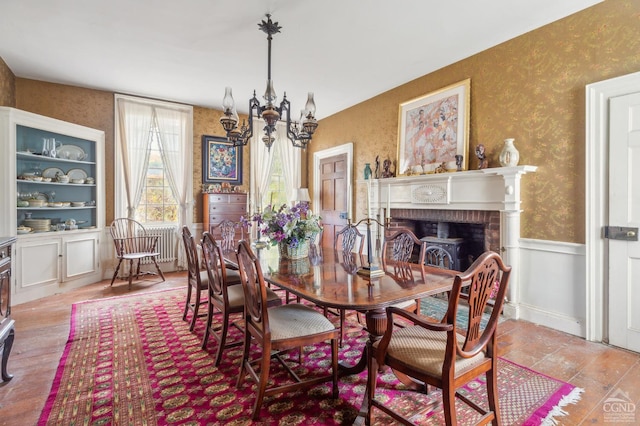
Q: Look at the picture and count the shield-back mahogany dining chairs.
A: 8